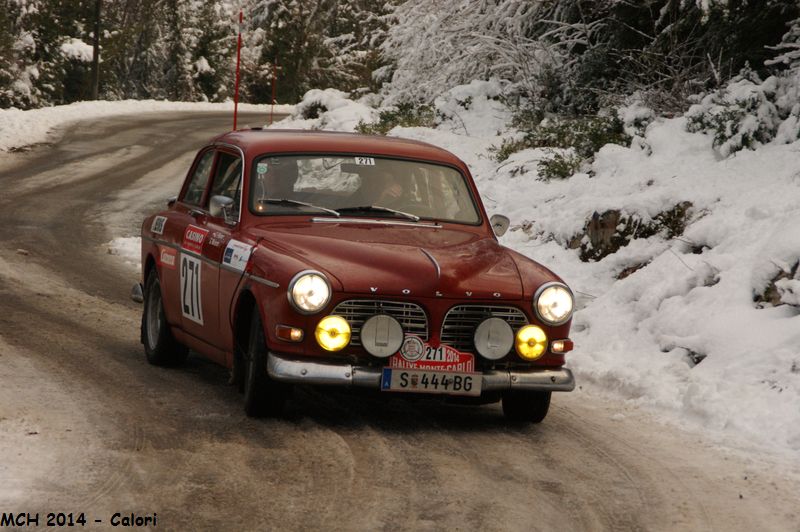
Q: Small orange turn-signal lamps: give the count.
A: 2